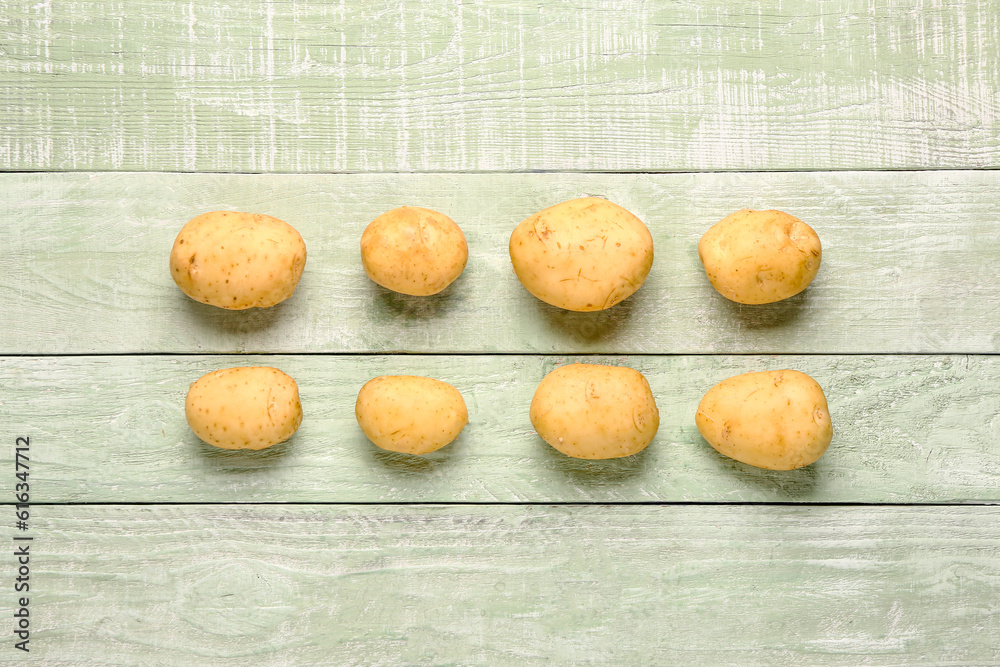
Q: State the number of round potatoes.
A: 8